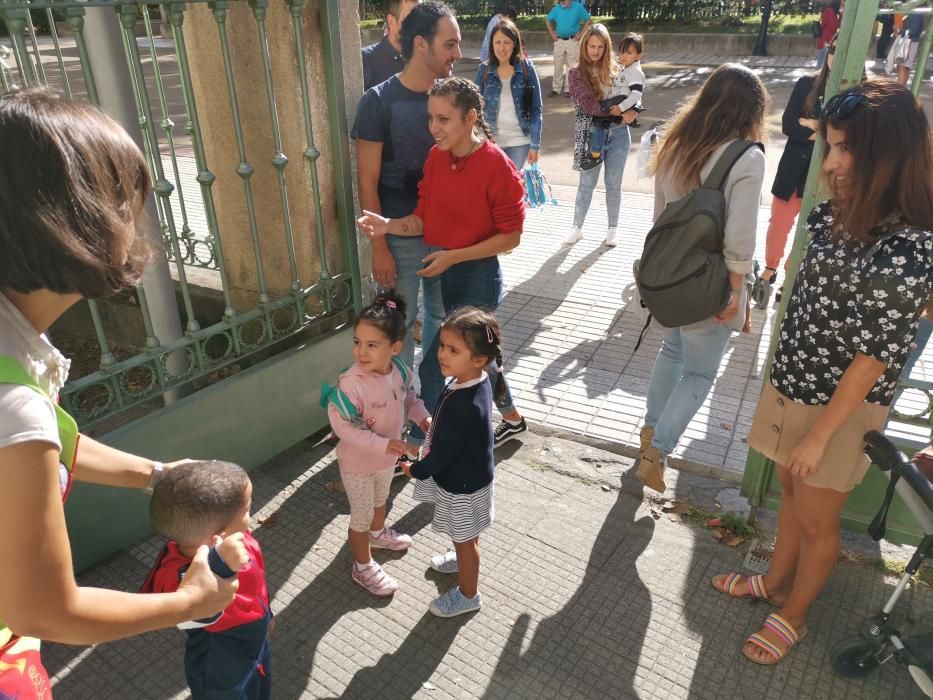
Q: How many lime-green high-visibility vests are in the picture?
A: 1